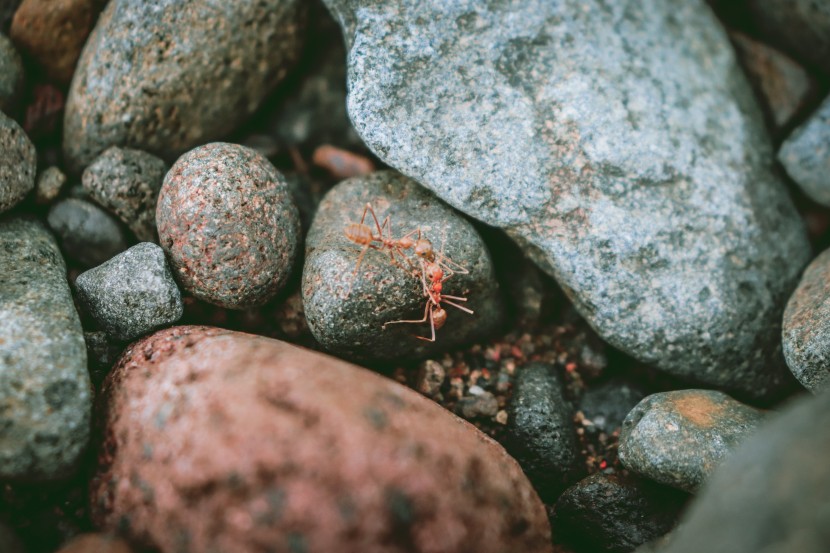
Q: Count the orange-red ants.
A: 2